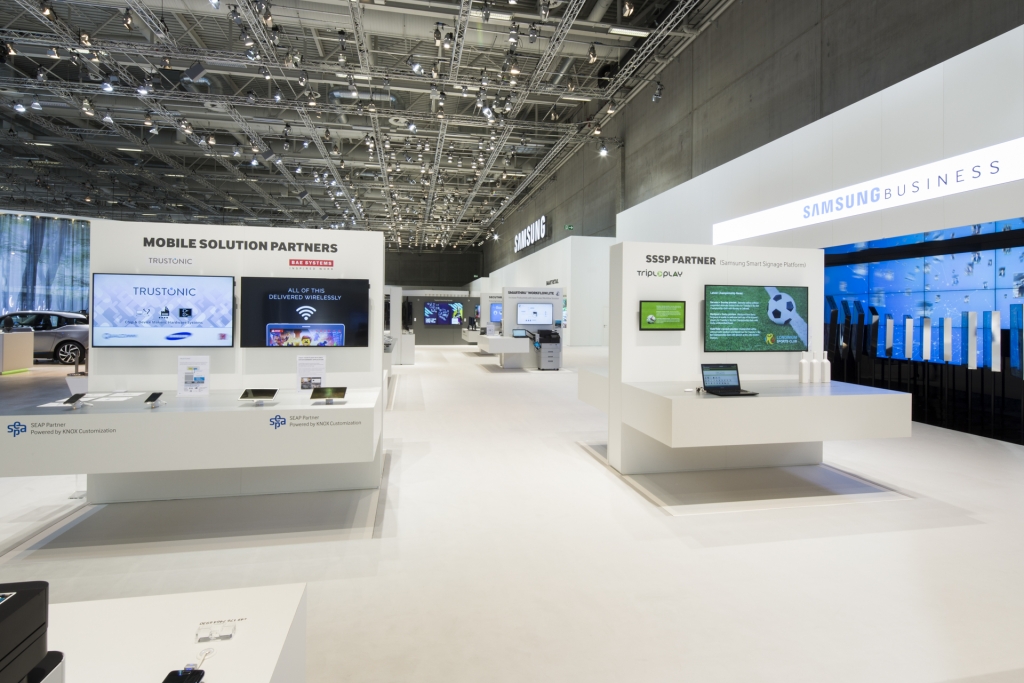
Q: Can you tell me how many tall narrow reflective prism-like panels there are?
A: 11